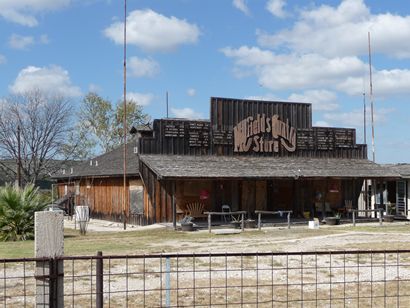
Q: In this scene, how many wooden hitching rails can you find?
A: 3